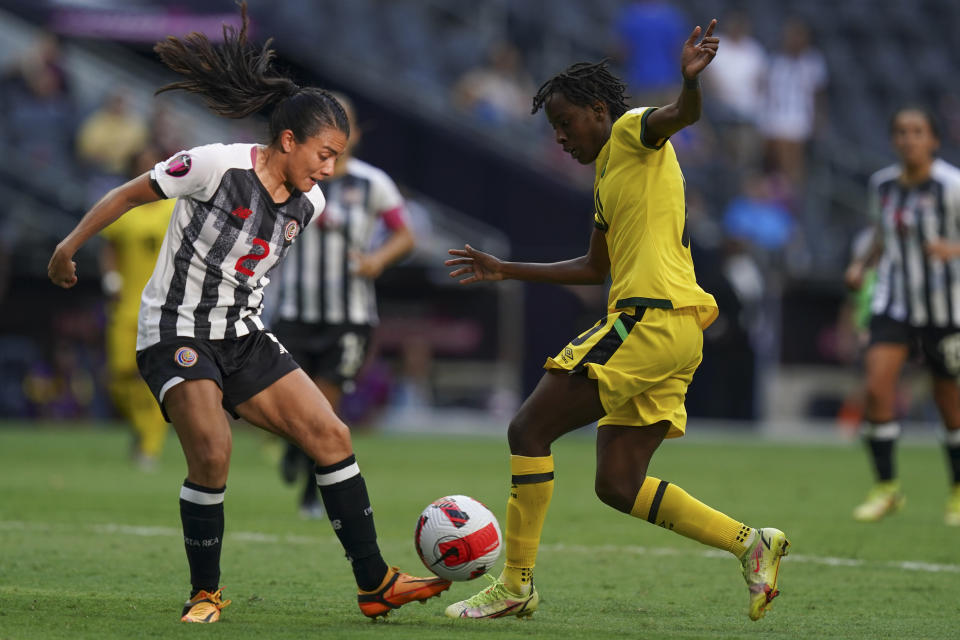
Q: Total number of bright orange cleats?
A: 2